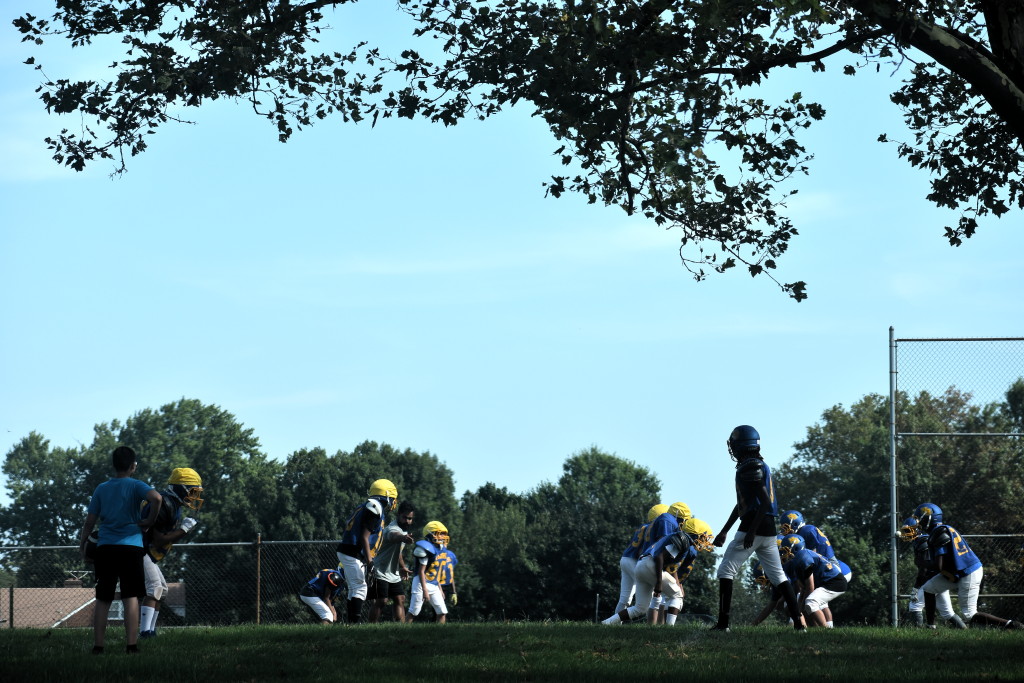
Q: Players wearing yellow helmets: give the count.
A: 6